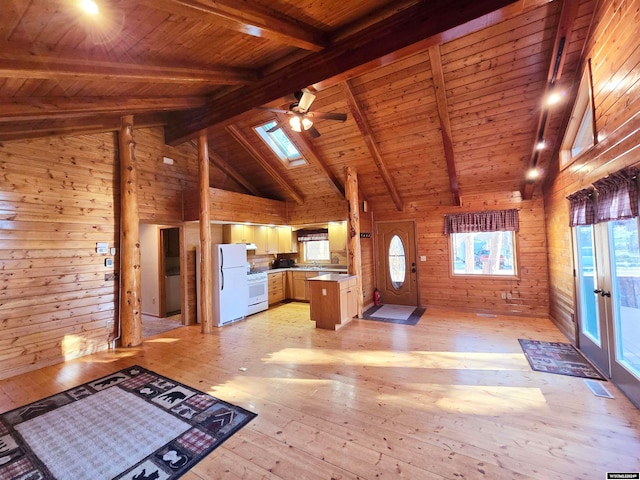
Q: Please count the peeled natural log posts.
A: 3